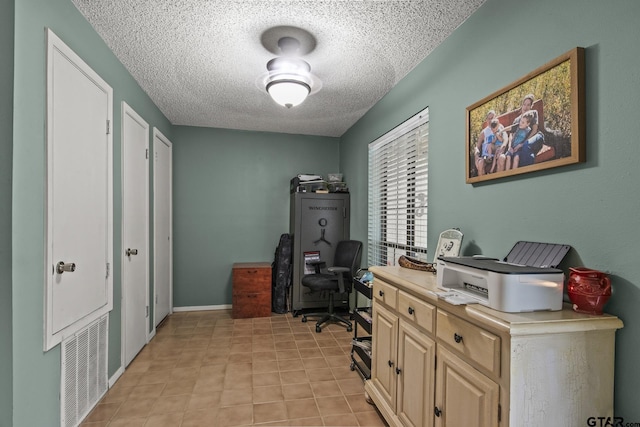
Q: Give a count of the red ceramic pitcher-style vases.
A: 1